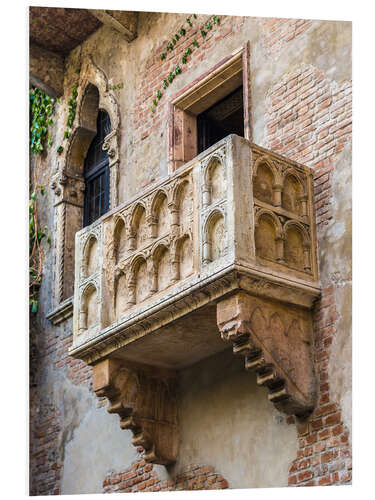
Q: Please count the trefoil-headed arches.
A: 1